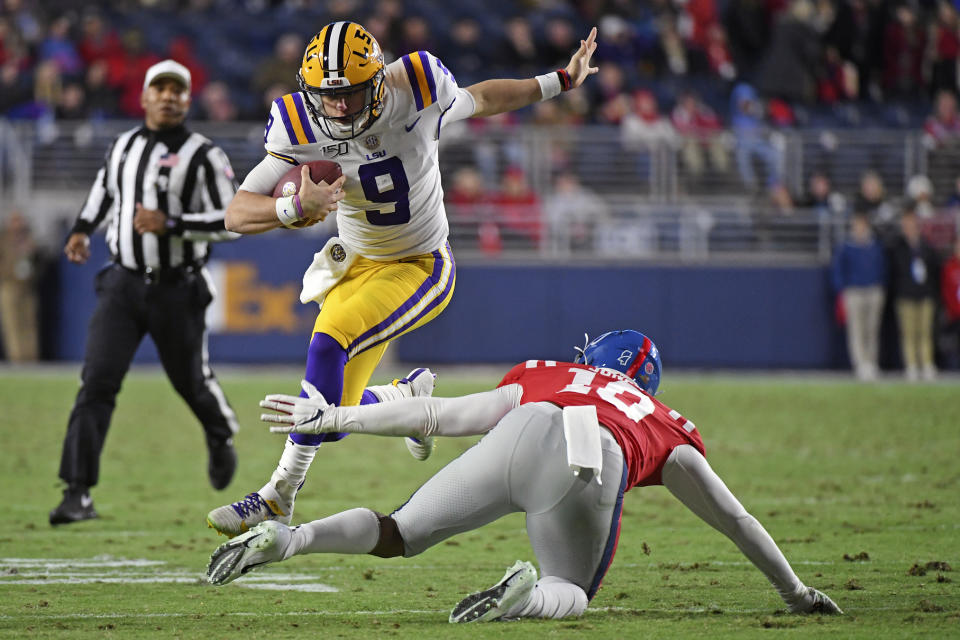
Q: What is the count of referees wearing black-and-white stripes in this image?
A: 1